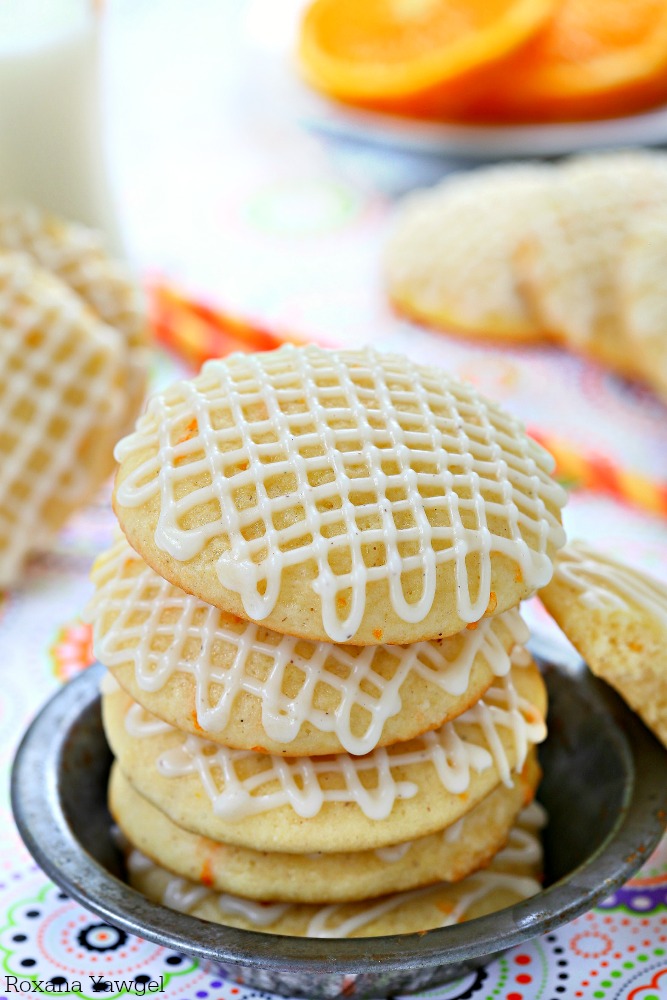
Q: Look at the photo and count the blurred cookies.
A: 5